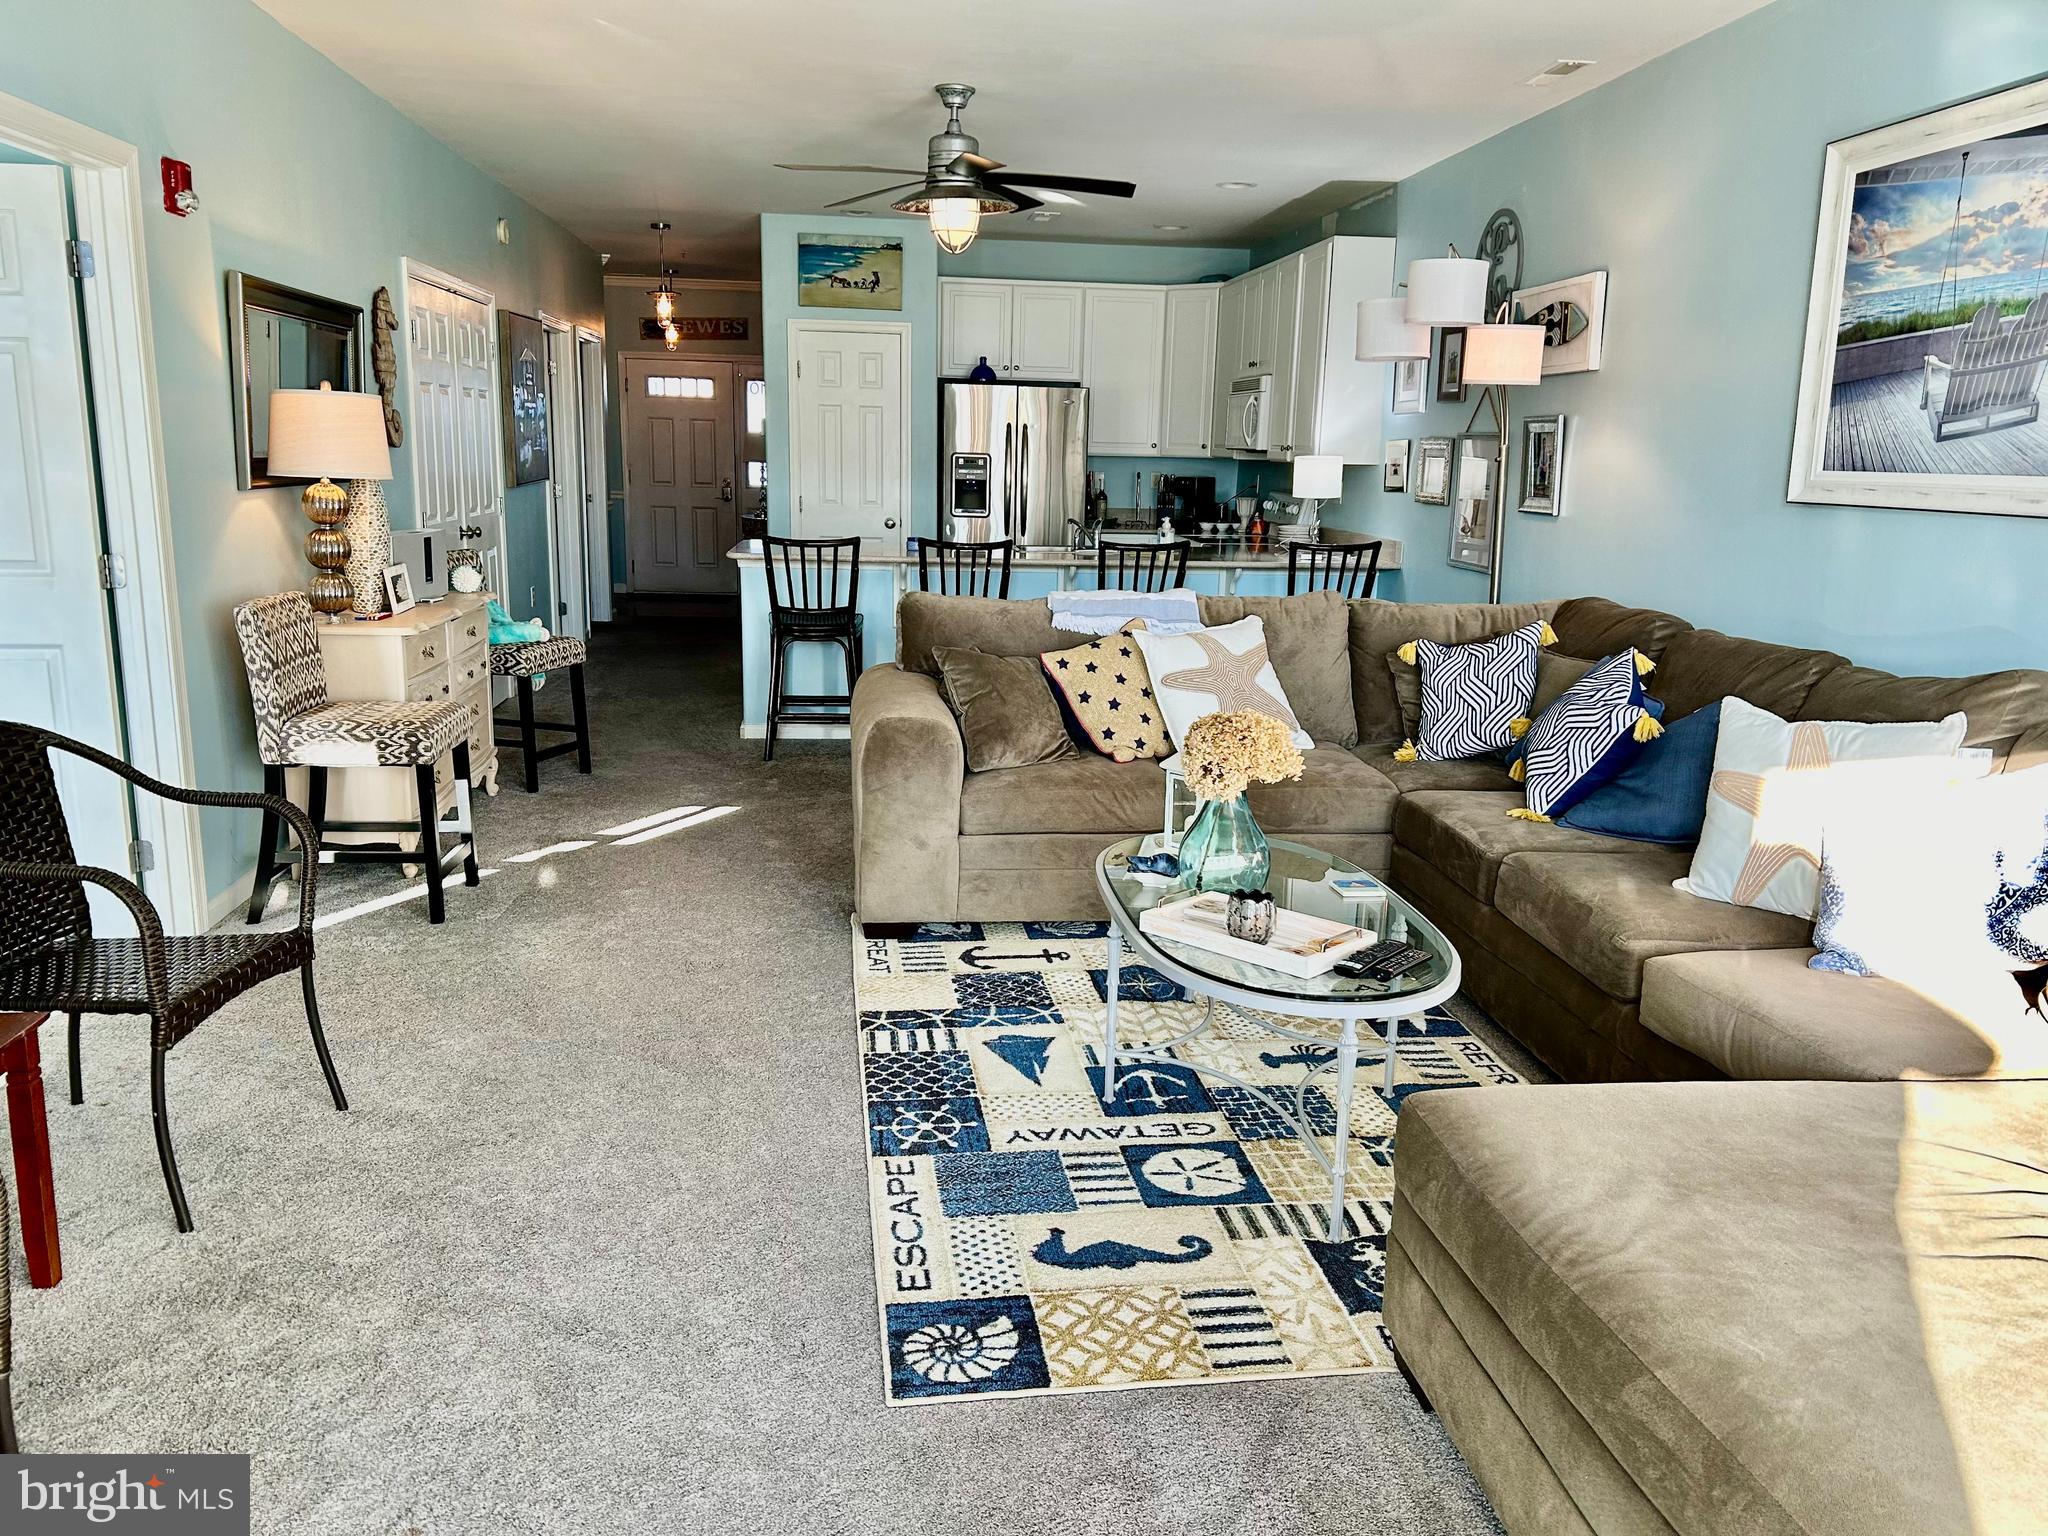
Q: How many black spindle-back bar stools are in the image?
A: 4